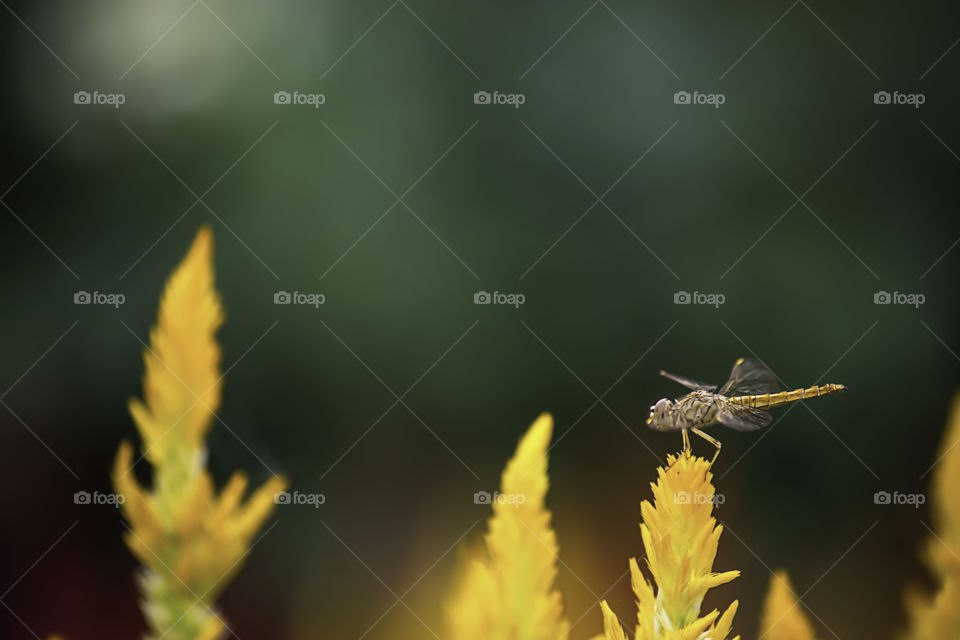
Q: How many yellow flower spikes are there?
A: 5